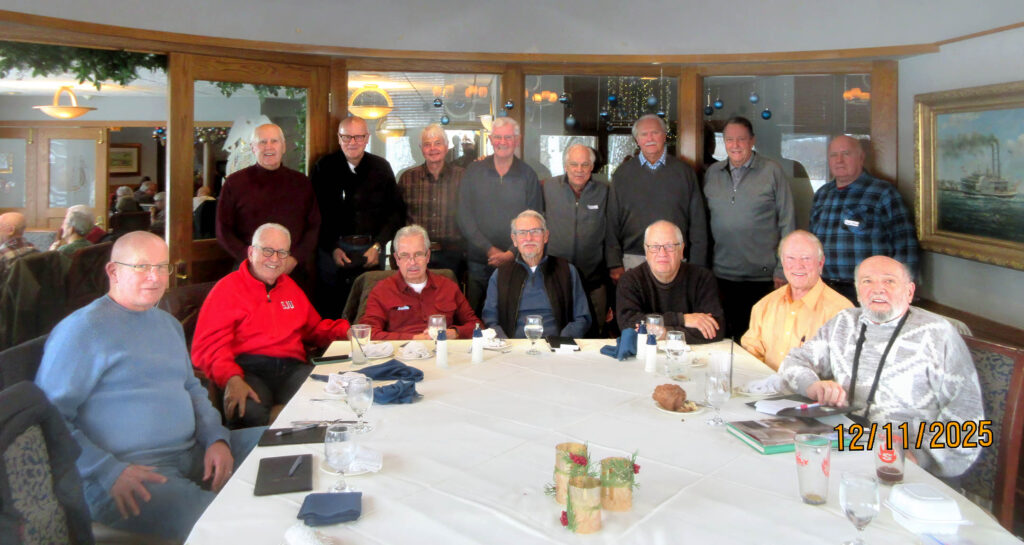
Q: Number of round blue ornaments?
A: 14